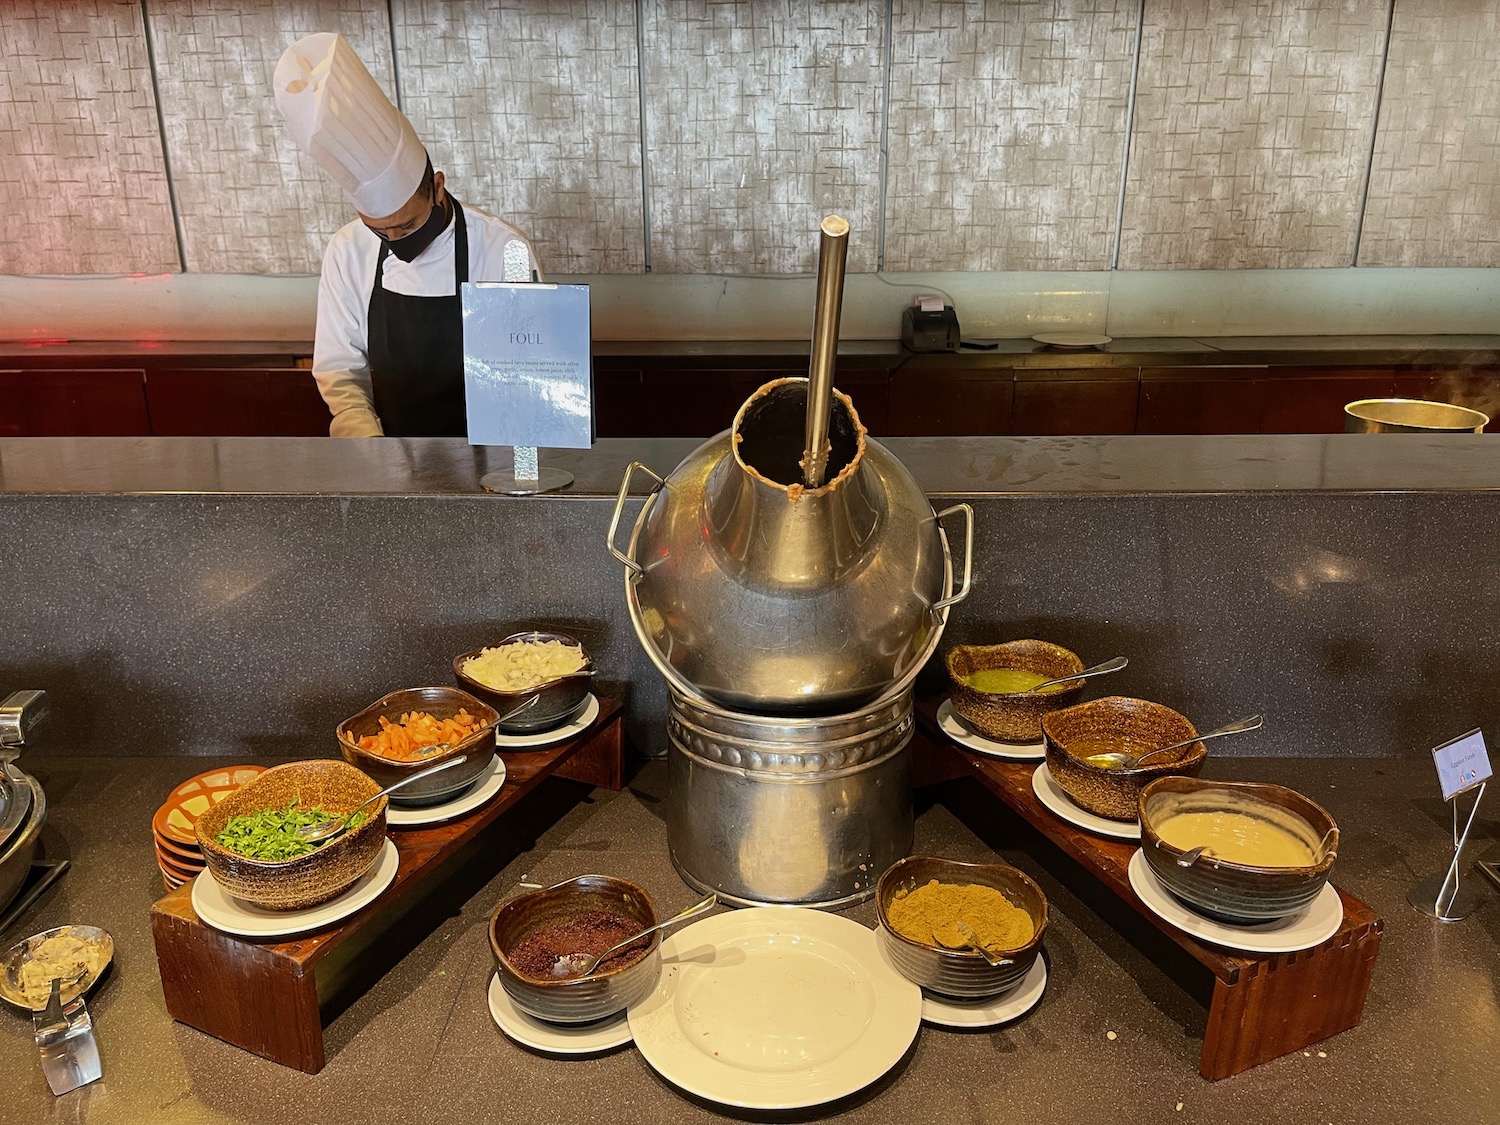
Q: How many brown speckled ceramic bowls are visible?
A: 3